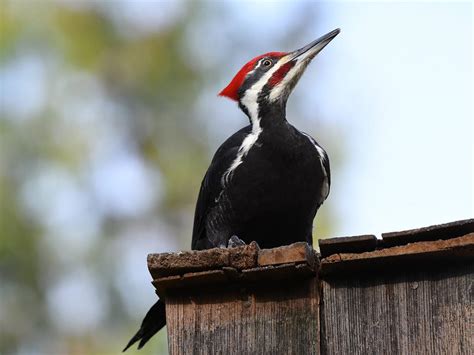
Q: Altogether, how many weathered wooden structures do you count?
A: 1